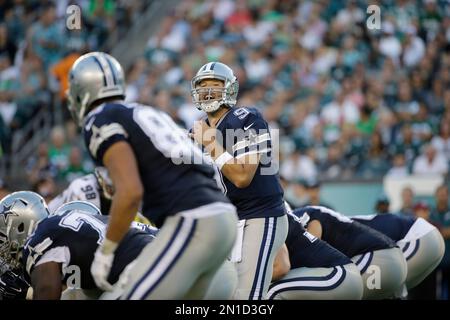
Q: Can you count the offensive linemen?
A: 5